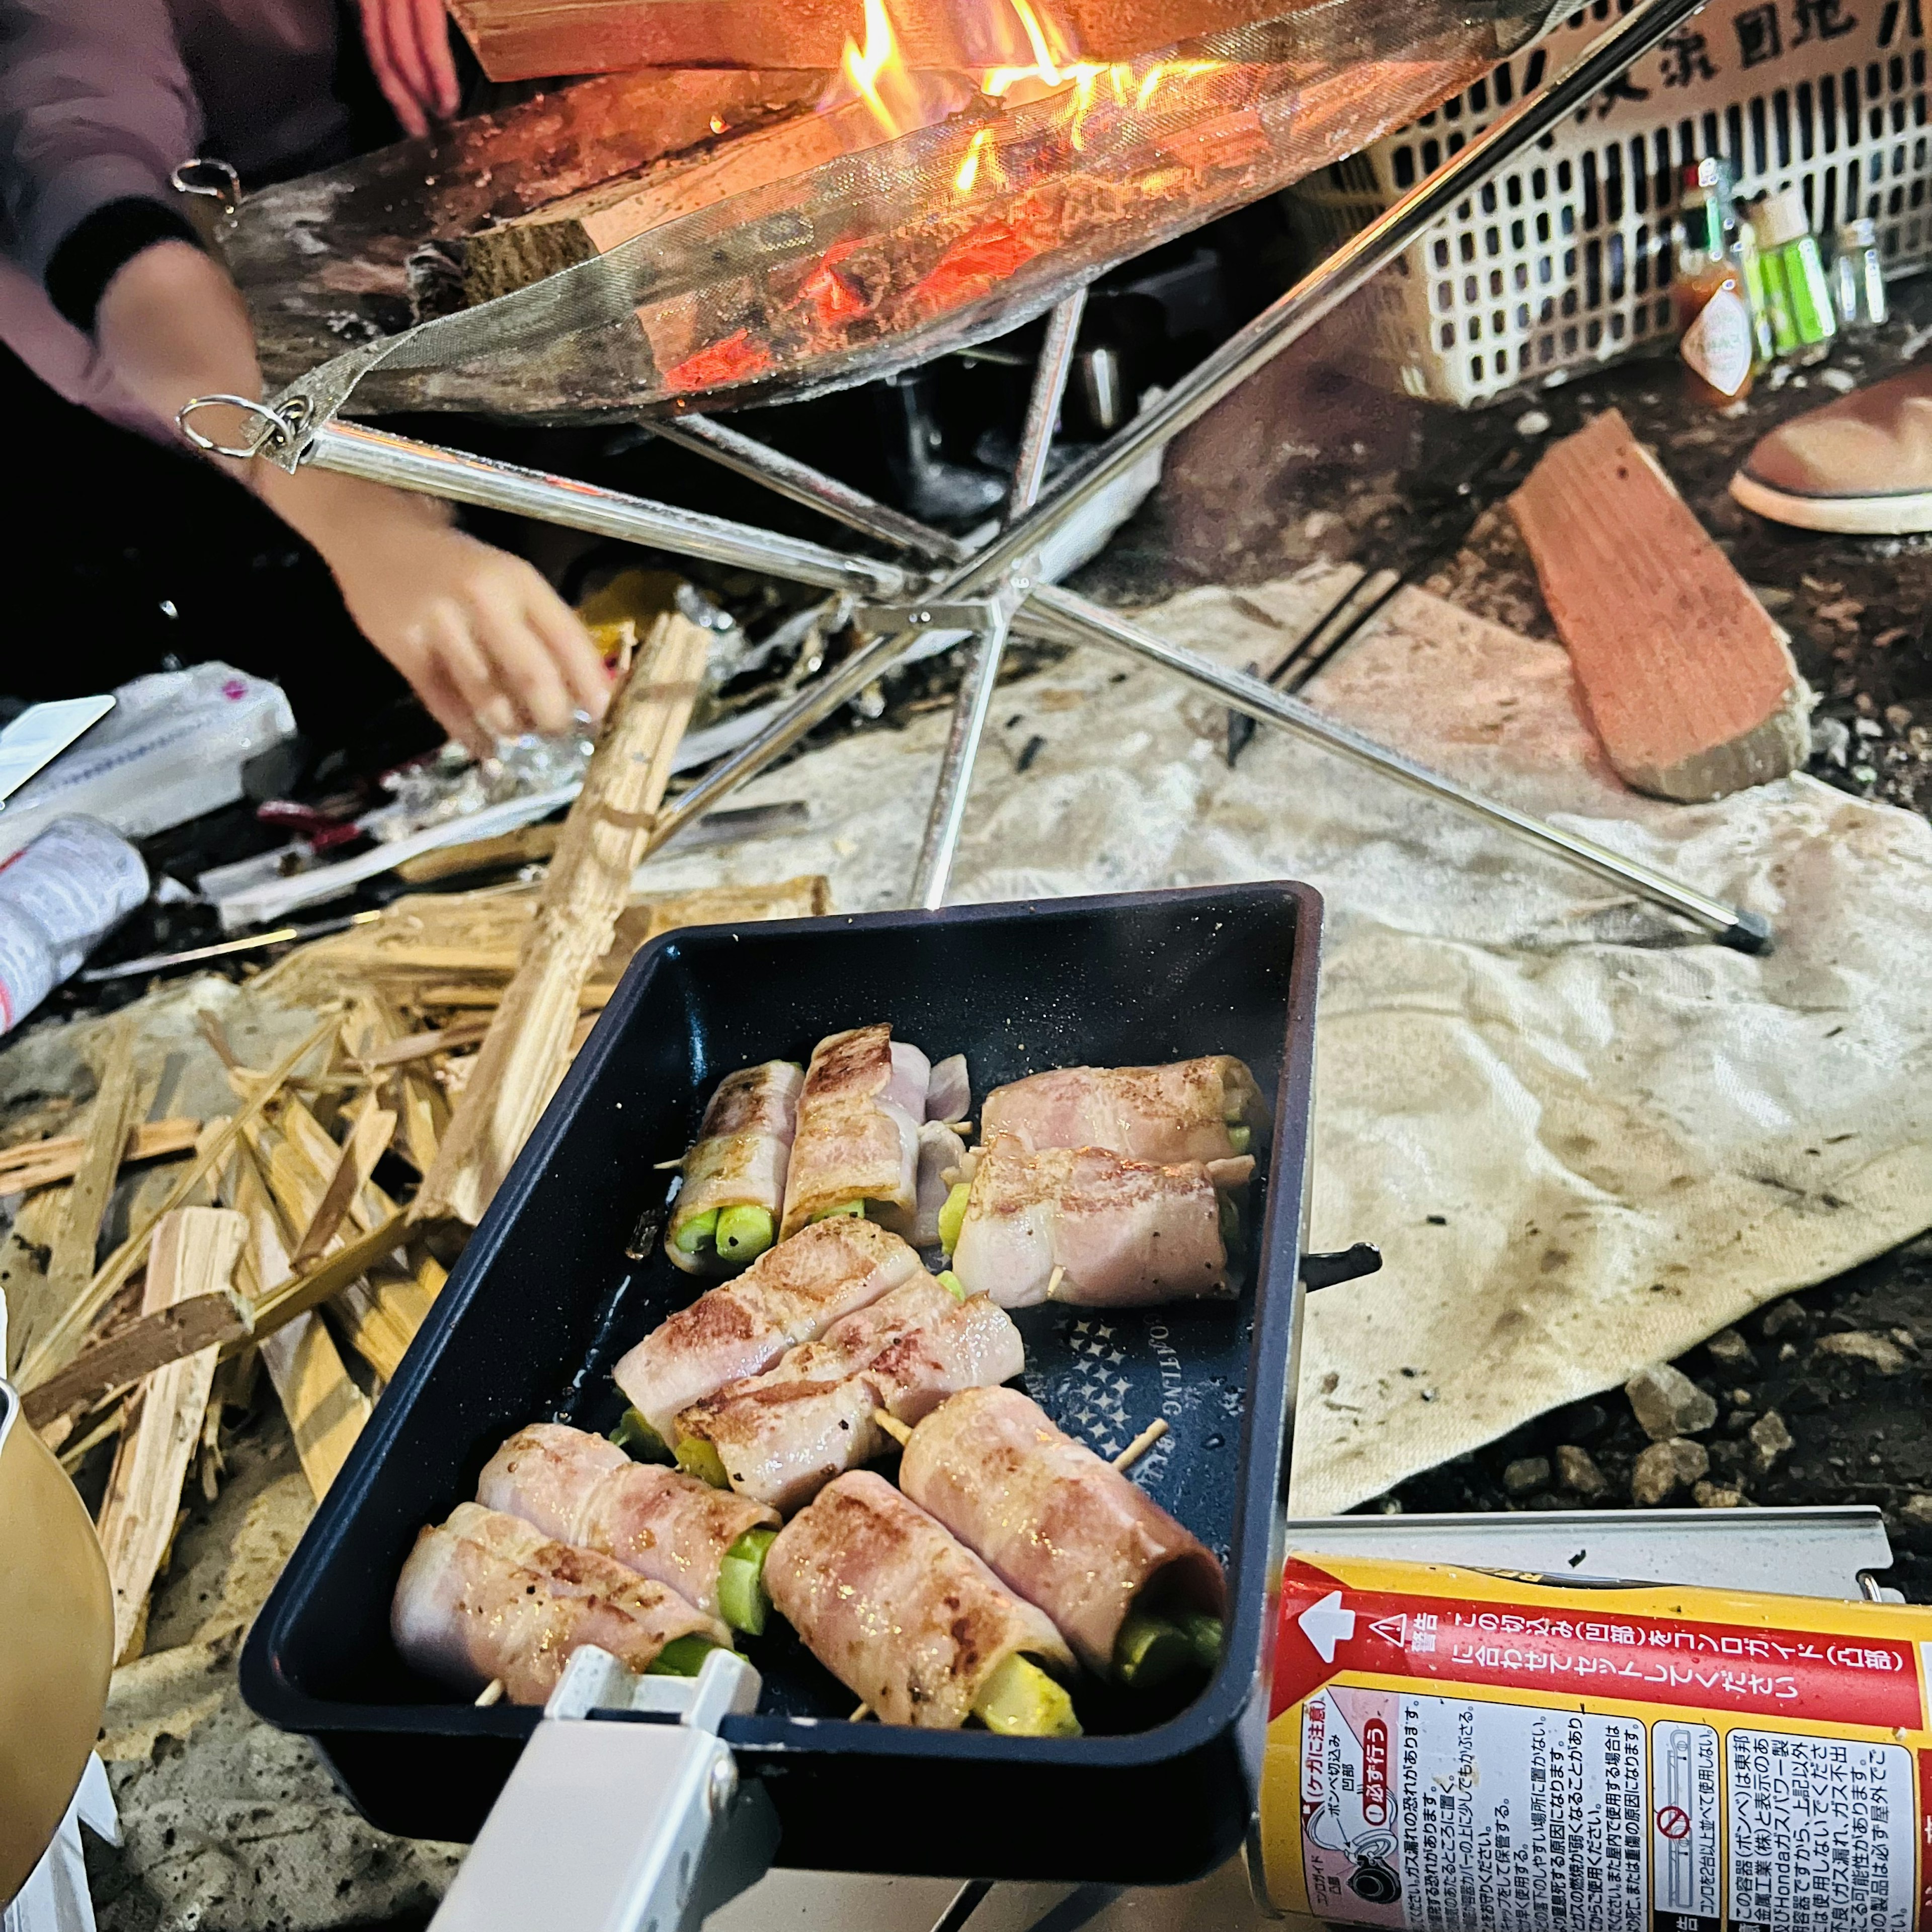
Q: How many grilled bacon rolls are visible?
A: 10